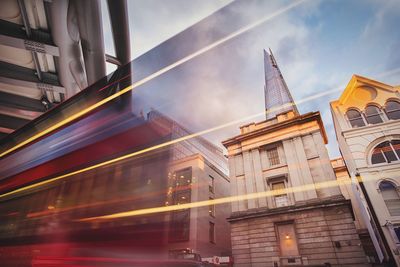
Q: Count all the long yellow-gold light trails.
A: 3